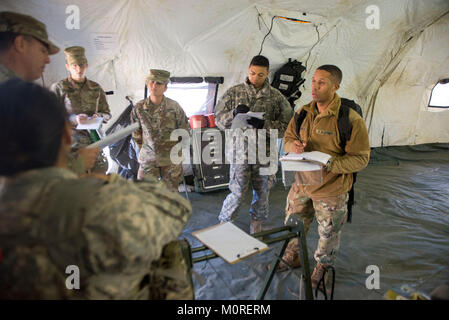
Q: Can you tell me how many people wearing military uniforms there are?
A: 6